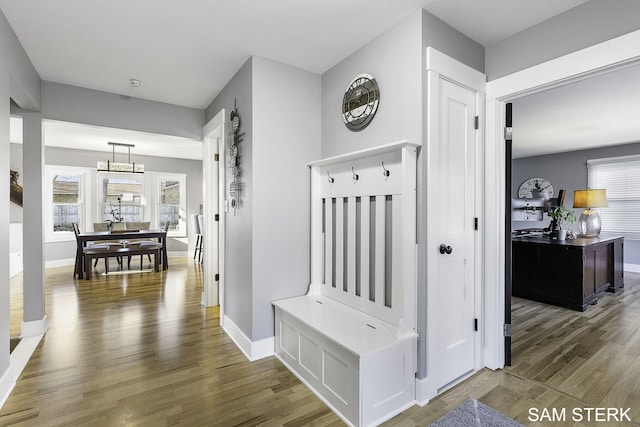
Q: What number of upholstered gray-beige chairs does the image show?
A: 2